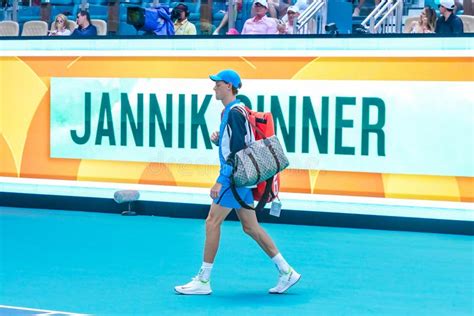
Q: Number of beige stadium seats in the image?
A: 6